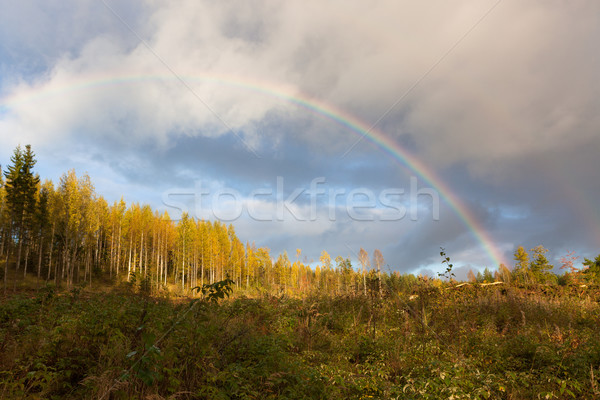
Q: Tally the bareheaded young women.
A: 0